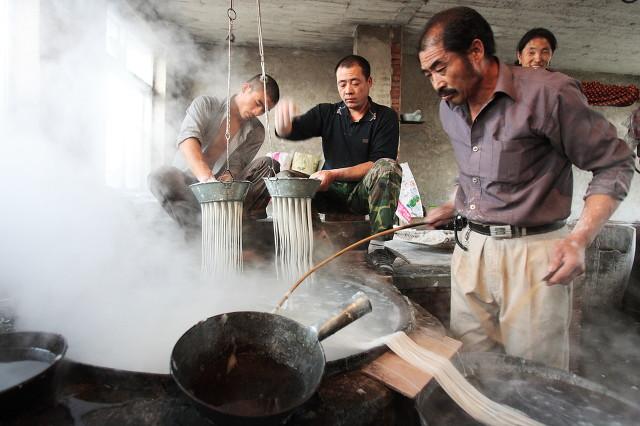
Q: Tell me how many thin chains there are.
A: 2